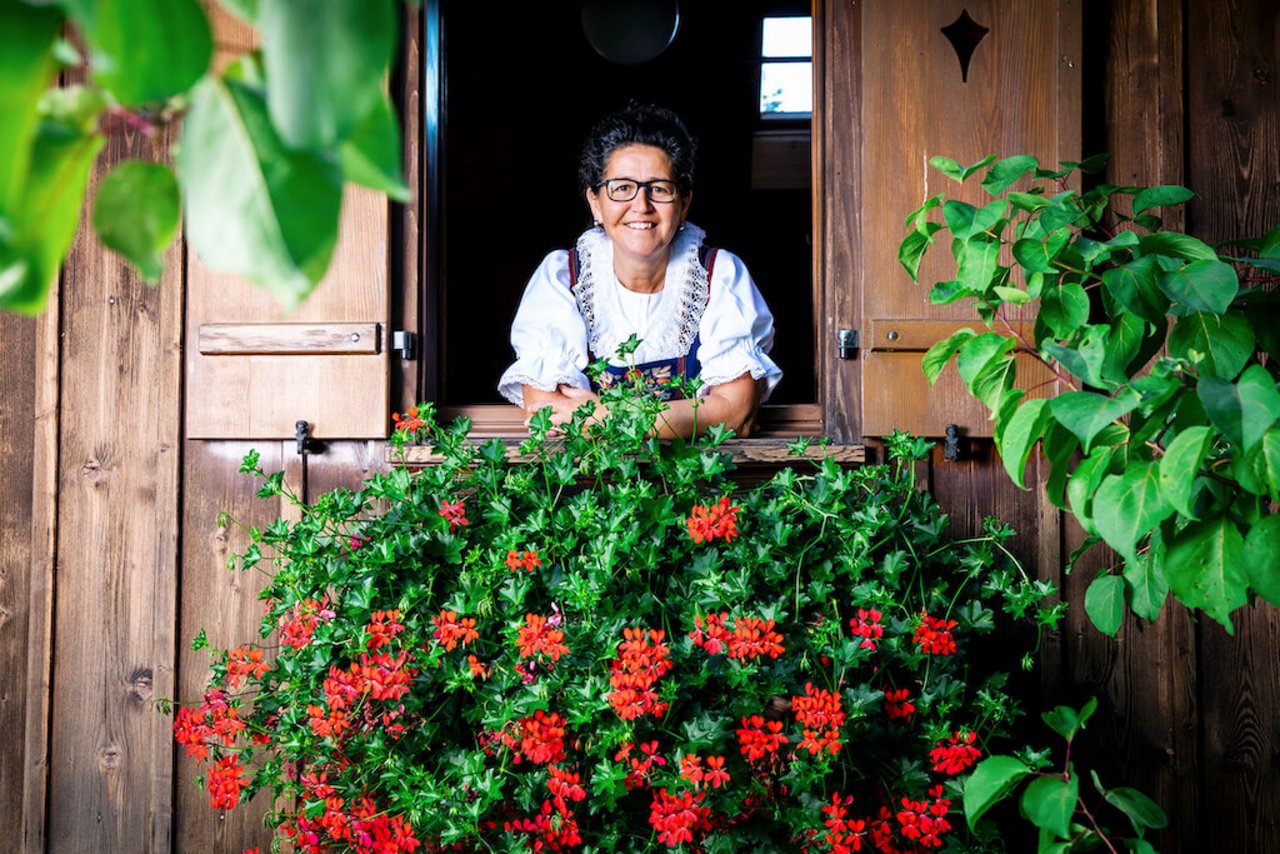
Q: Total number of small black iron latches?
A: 2